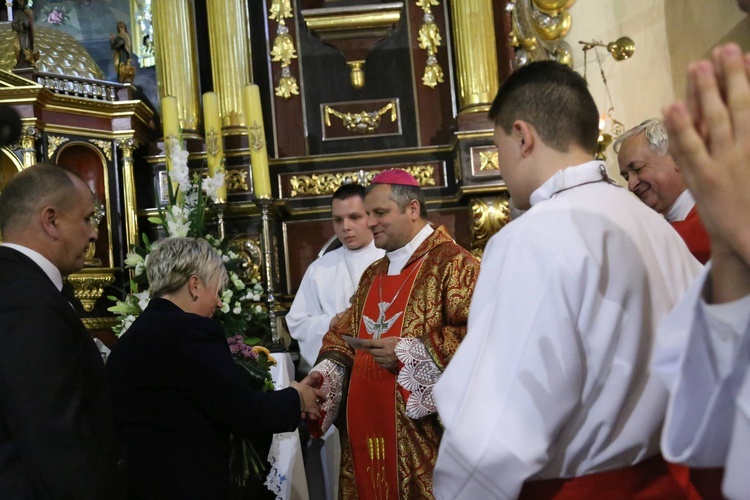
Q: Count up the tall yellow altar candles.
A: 3